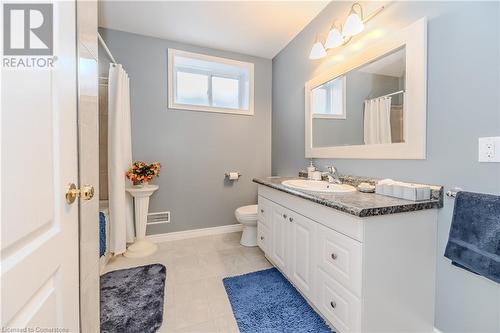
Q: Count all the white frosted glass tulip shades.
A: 3